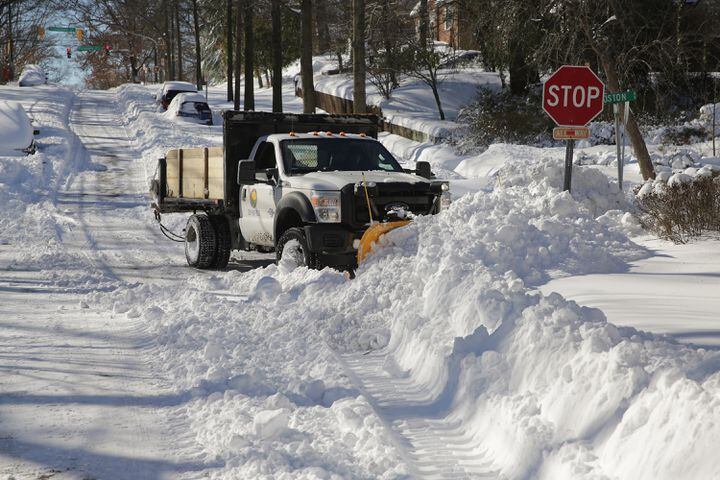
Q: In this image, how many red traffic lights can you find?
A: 2